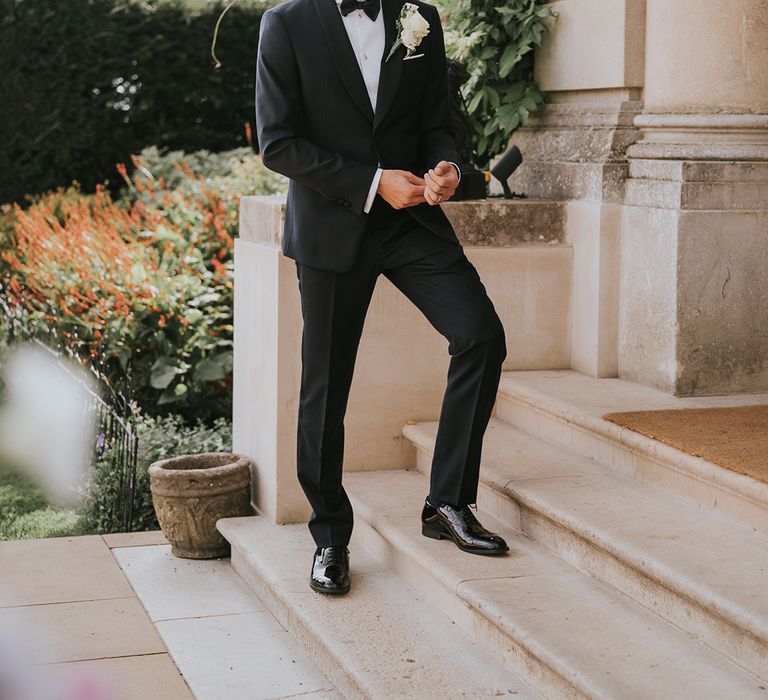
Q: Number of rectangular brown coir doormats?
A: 1